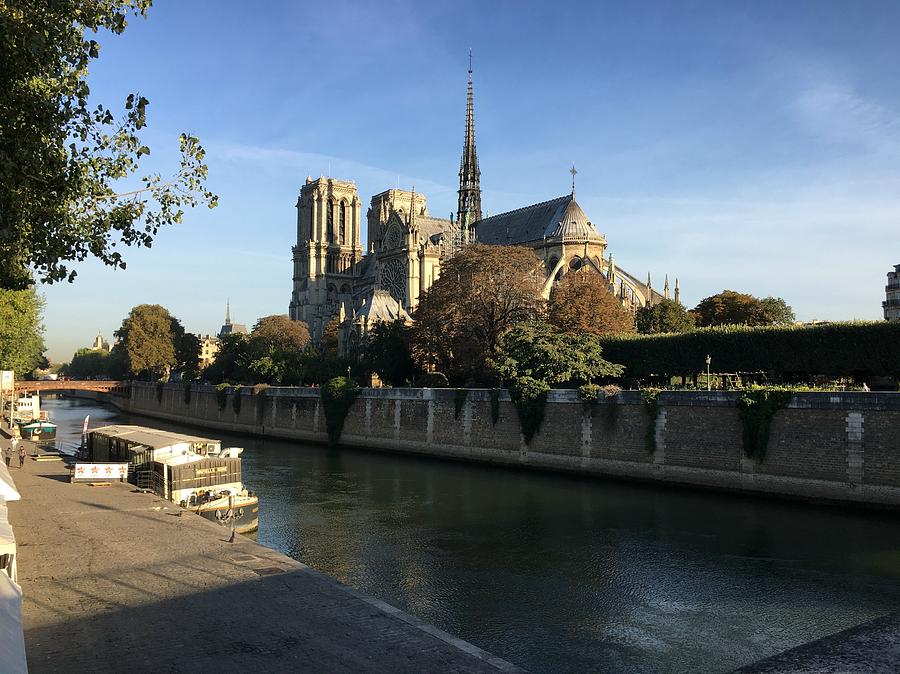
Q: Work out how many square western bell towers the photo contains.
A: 2